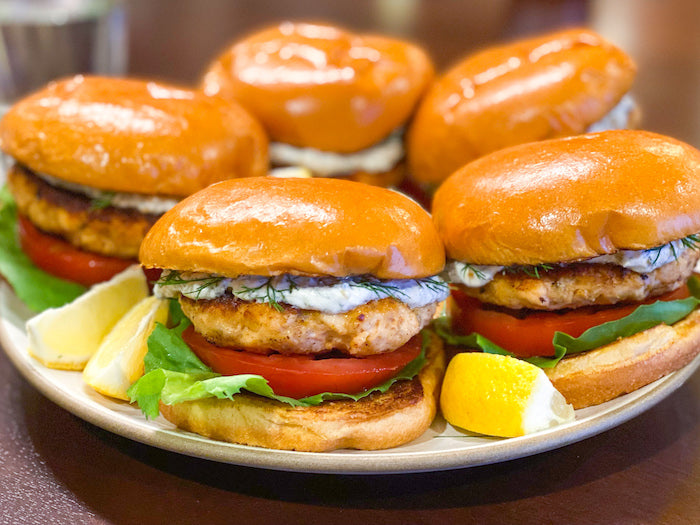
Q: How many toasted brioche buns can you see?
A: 5